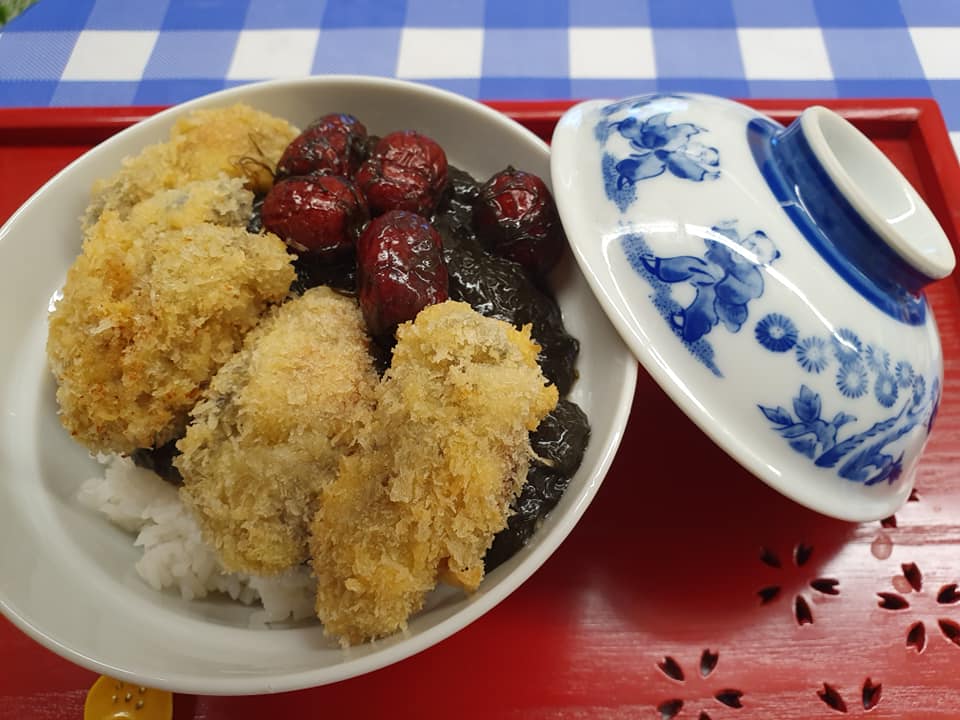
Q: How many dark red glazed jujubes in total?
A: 5